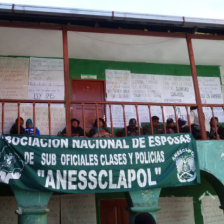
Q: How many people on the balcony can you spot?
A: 10